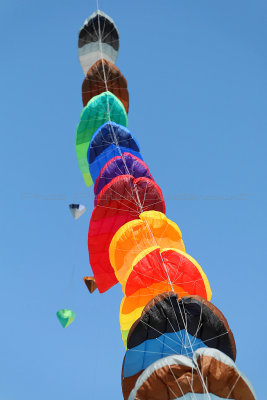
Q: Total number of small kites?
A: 3